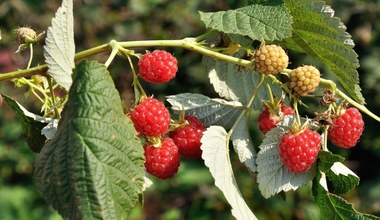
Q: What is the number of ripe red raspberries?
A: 7